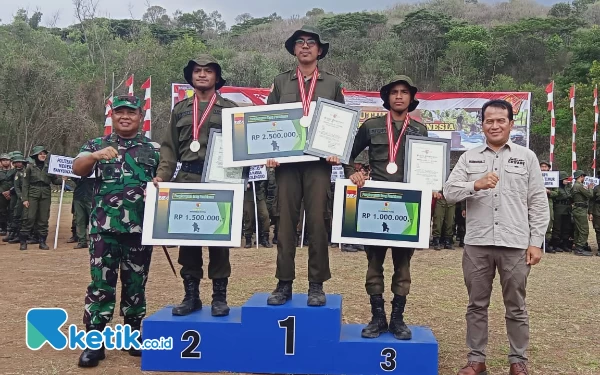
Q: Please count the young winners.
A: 3